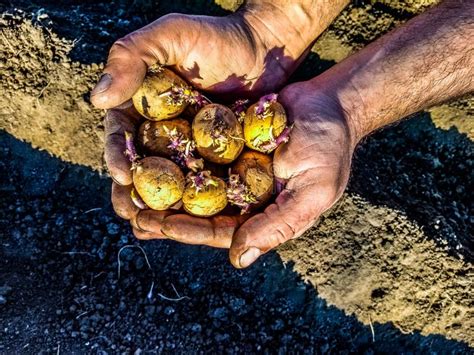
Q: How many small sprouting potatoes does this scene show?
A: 7